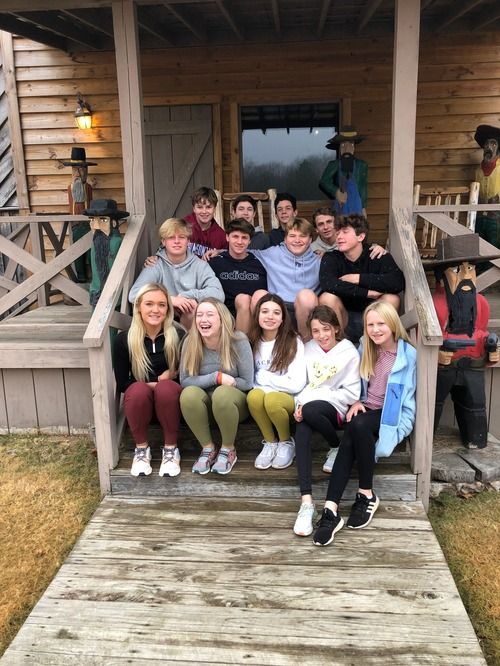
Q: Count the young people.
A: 13